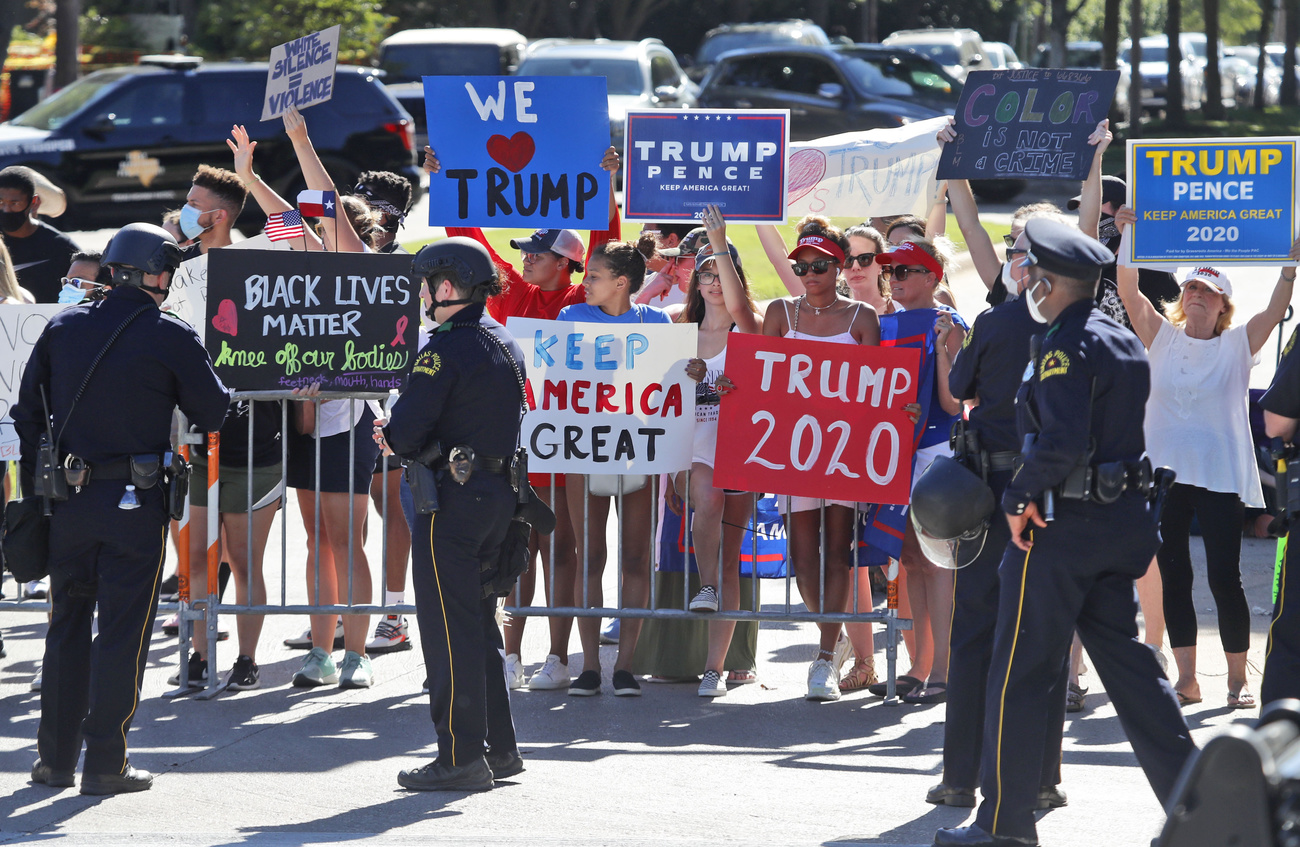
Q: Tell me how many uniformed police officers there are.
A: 5